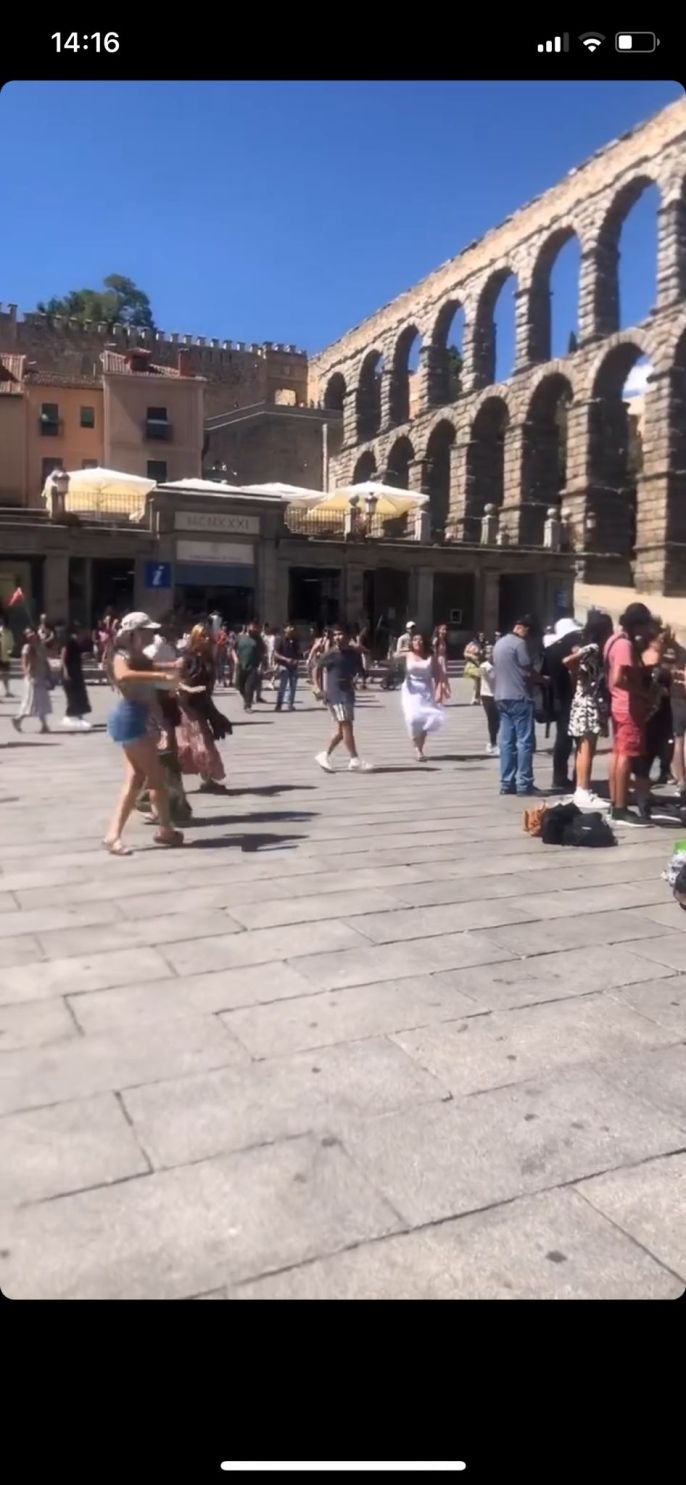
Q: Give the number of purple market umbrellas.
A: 0